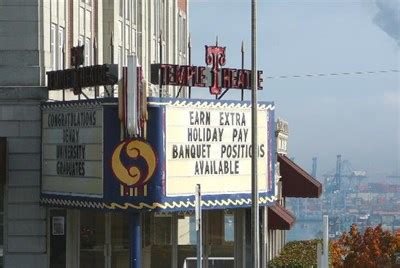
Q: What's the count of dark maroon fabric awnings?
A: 2